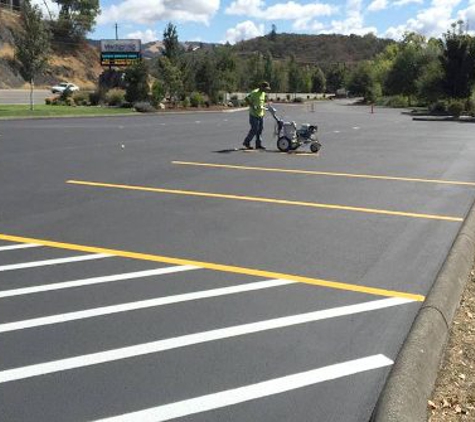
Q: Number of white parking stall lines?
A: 6